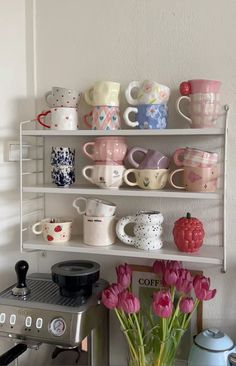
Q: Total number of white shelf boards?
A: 3